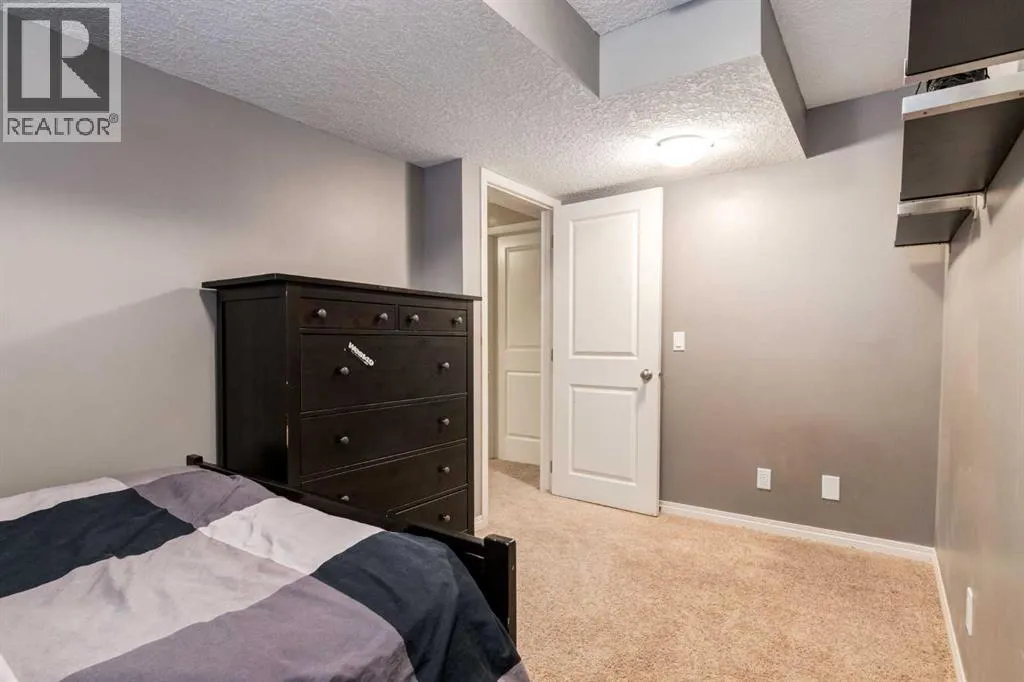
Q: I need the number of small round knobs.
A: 11